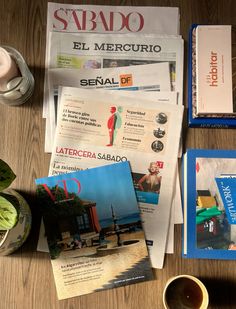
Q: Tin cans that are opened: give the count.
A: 0